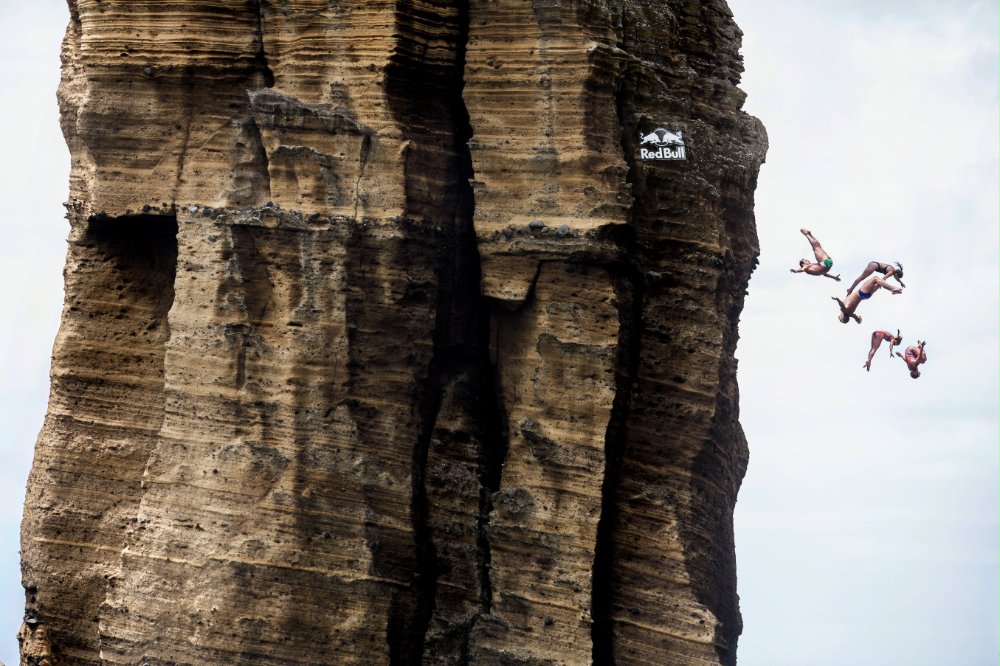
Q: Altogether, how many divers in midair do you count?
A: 5